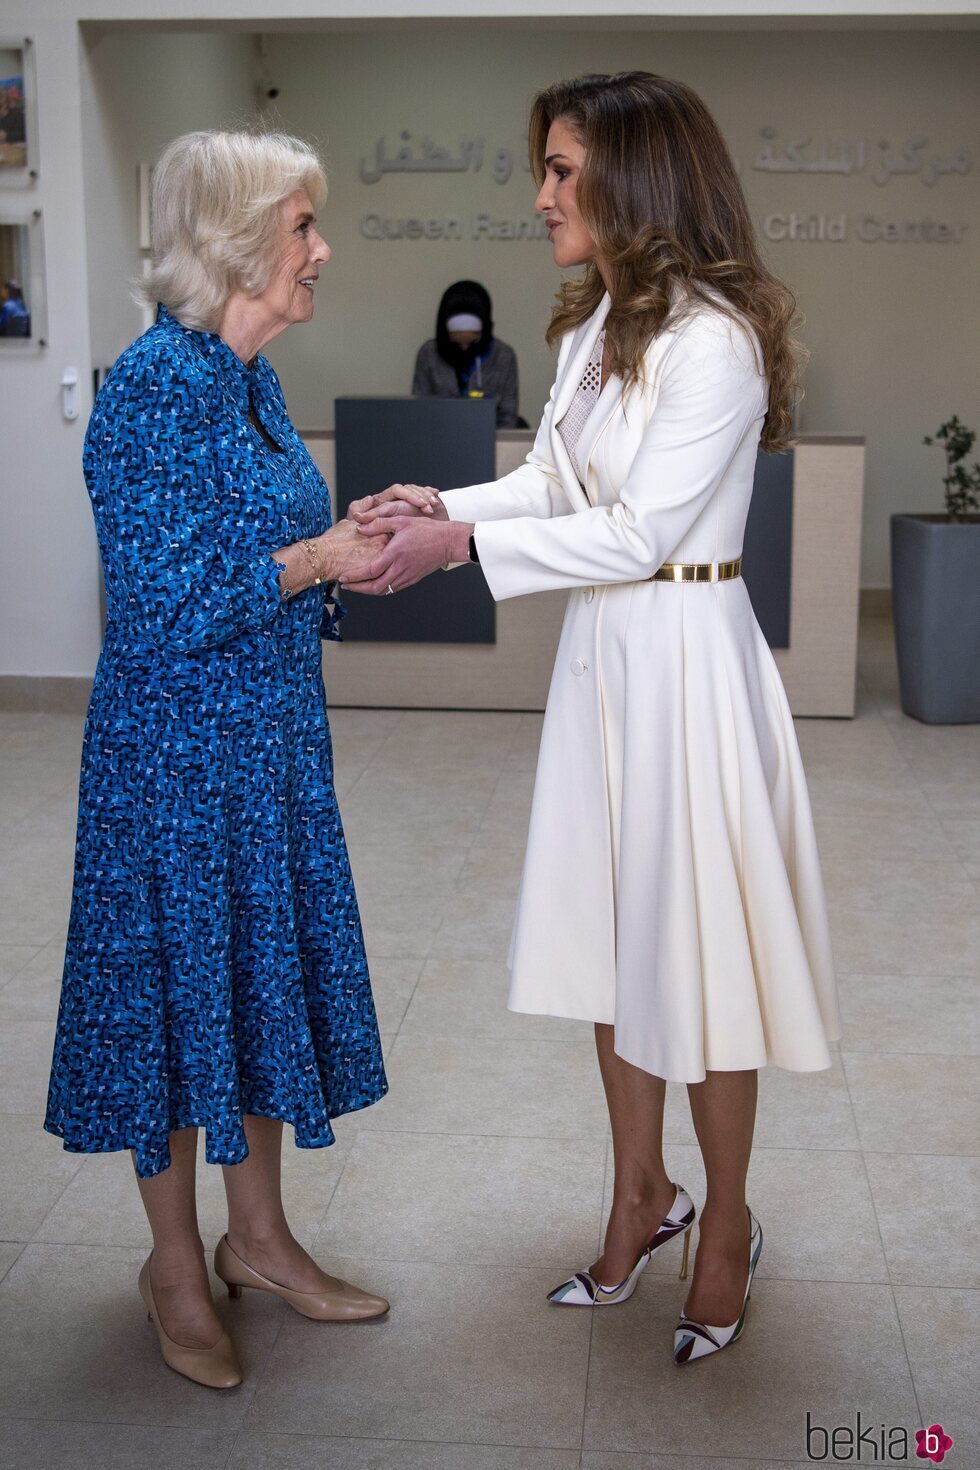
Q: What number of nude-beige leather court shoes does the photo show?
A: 2